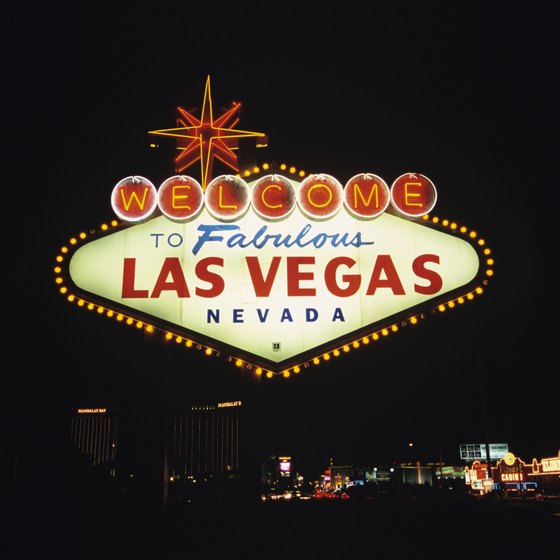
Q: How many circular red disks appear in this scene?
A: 7